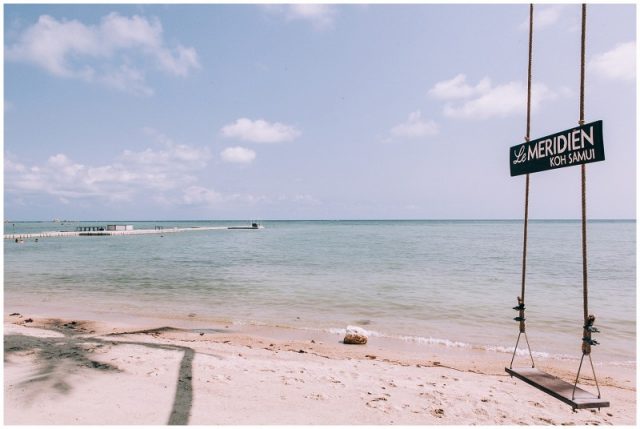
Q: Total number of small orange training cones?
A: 0